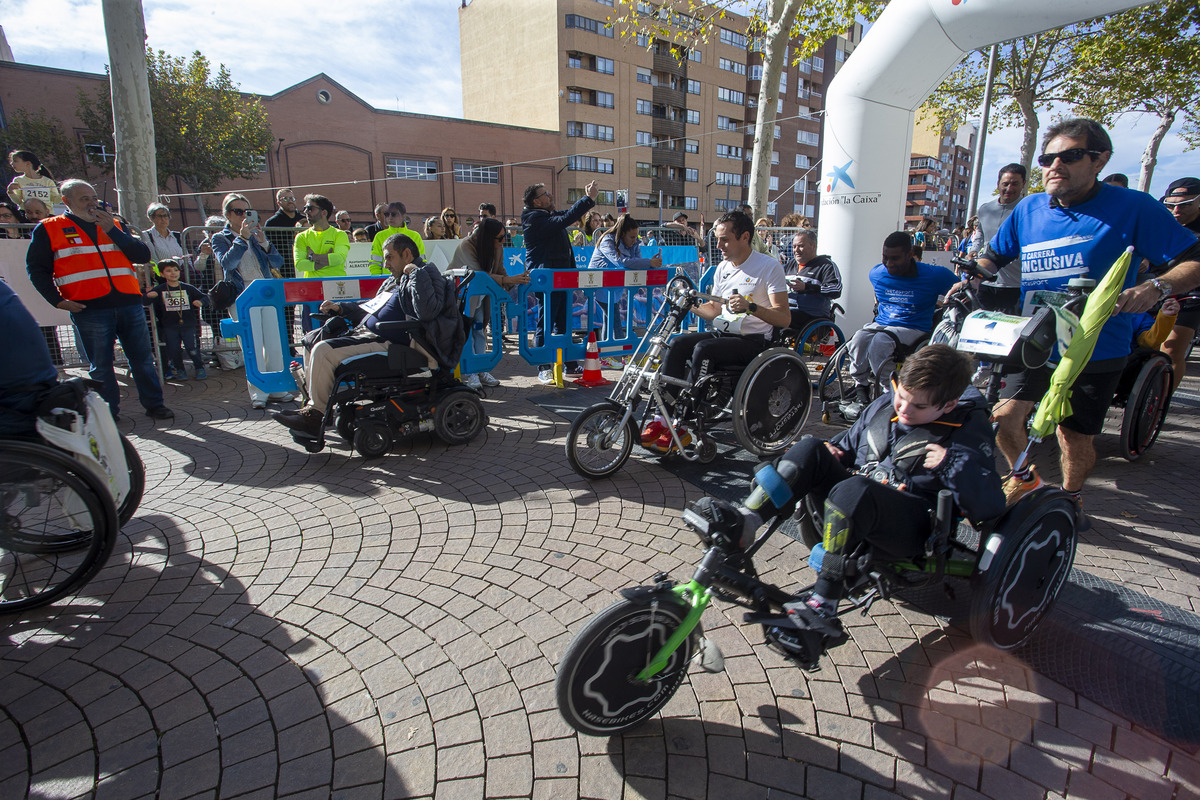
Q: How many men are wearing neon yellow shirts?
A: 2